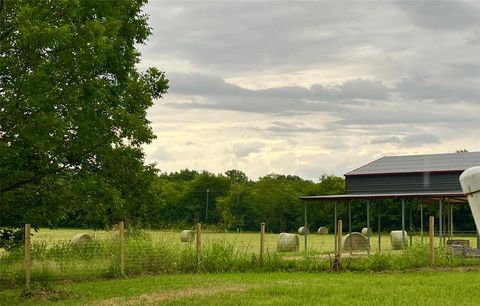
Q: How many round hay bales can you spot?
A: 8